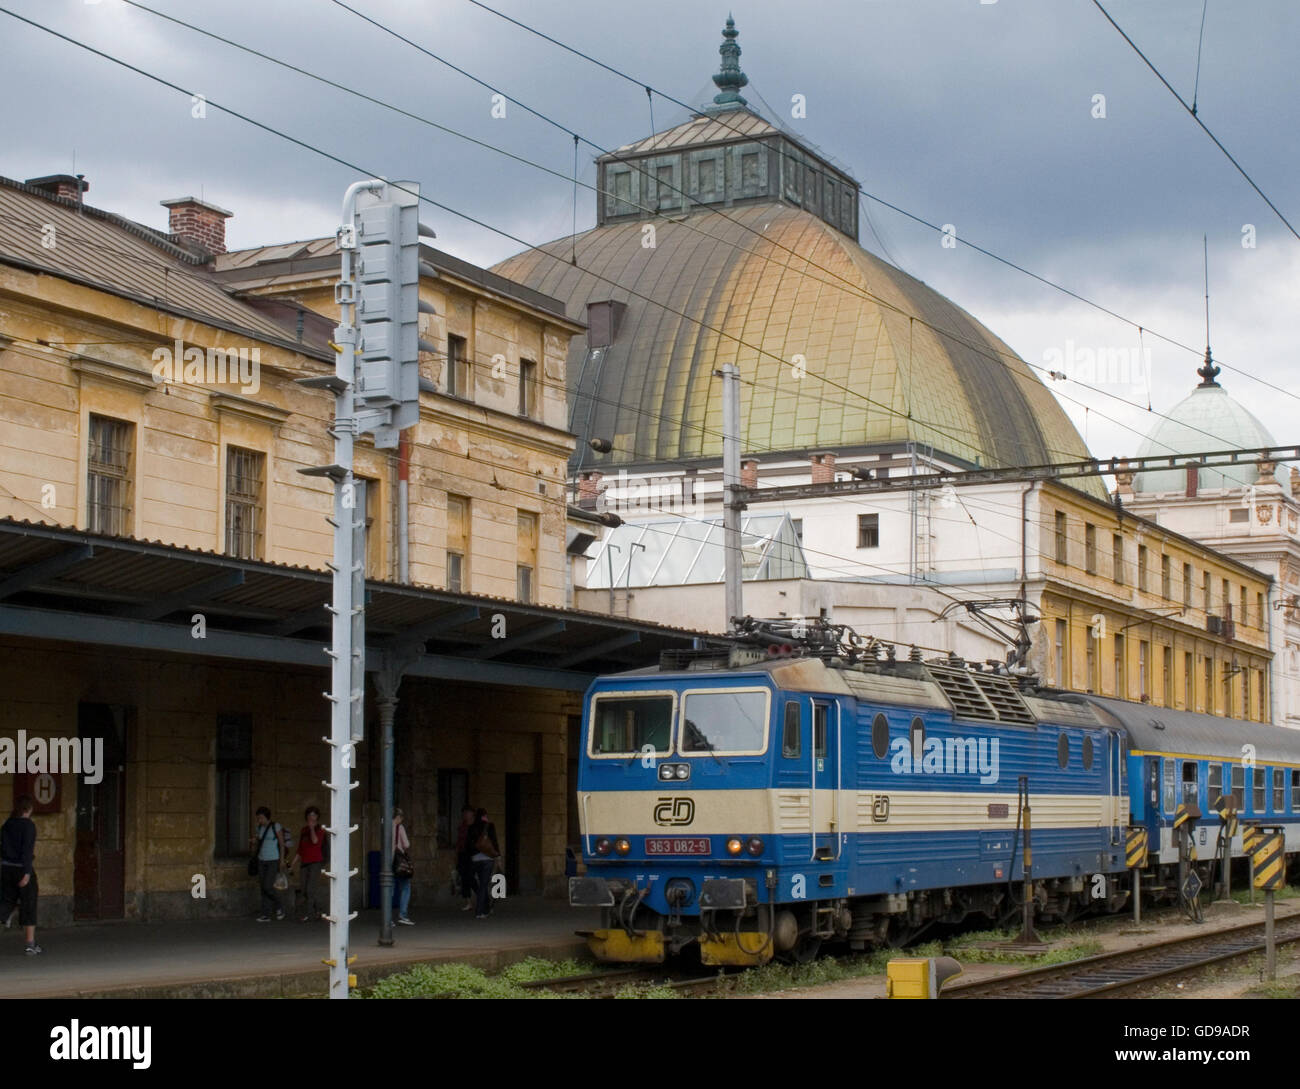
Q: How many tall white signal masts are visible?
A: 1